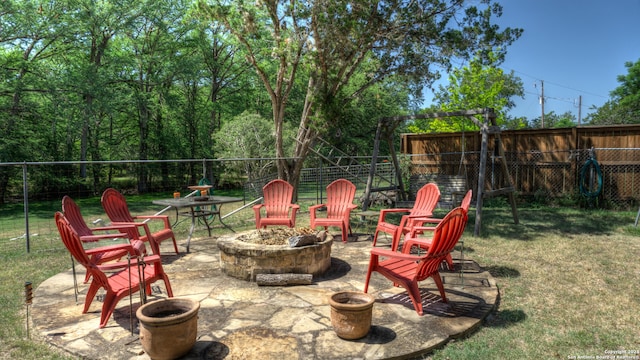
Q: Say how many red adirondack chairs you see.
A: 8